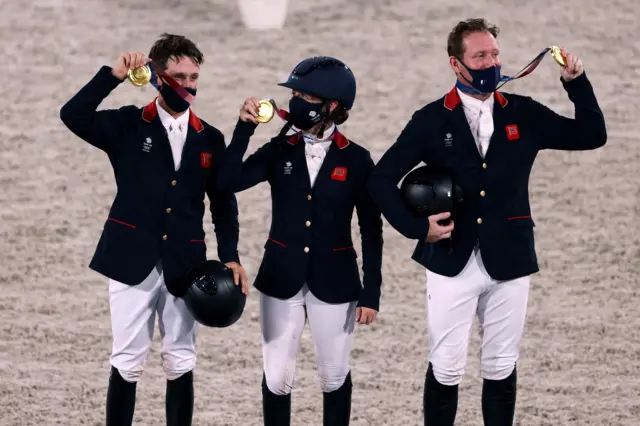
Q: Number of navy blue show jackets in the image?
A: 3